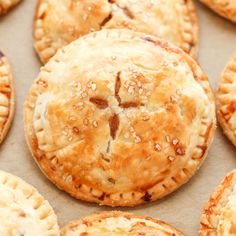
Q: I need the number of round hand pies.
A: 9